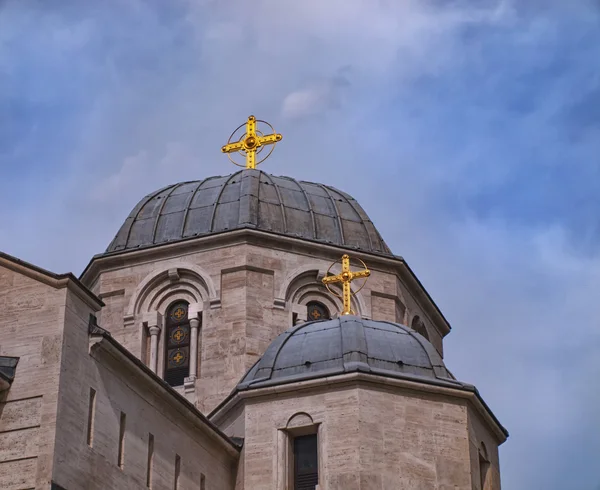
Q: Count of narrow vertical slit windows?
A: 5